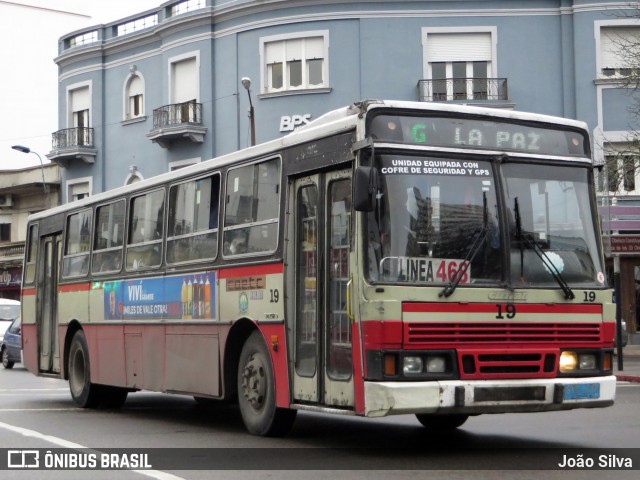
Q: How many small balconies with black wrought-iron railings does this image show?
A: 3